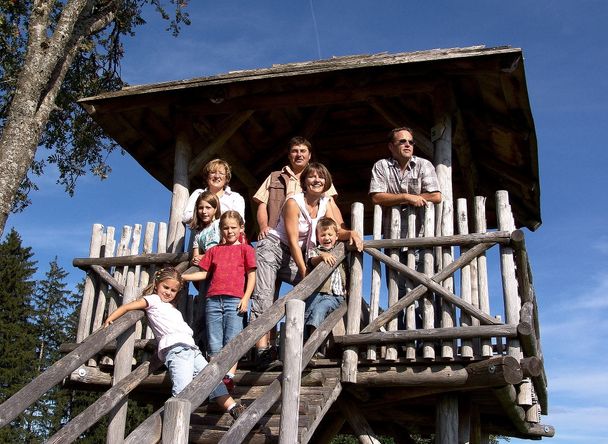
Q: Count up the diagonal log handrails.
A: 4